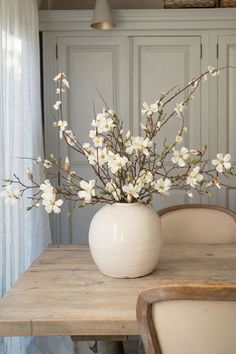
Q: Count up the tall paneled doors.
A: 3